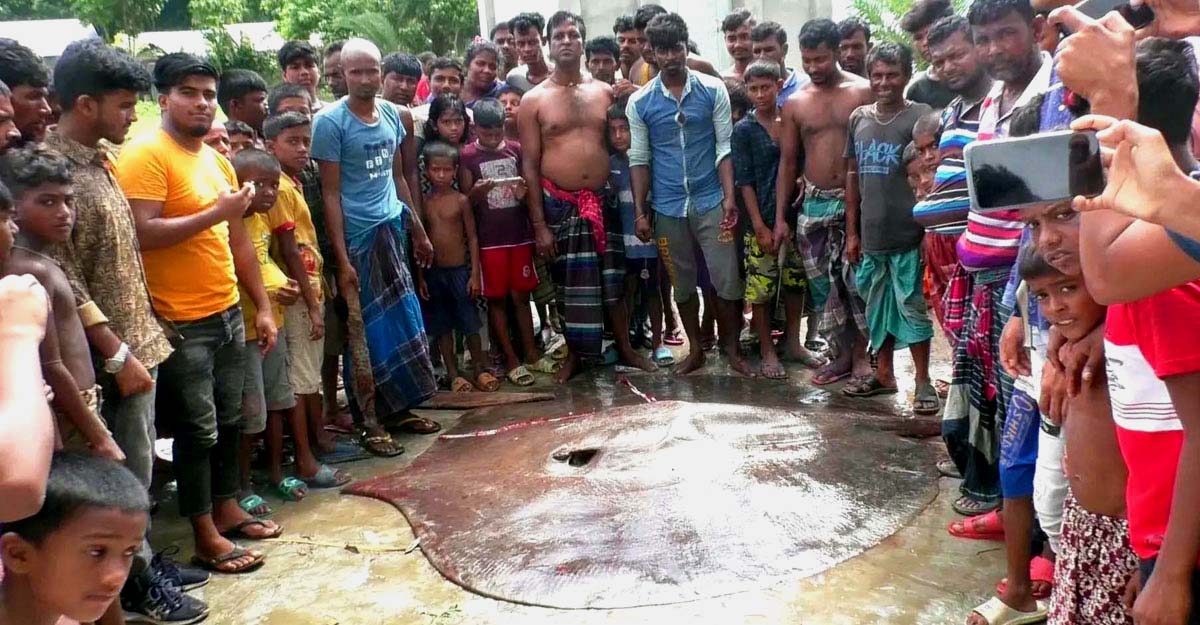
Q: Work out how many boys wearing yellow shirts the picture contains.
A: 2